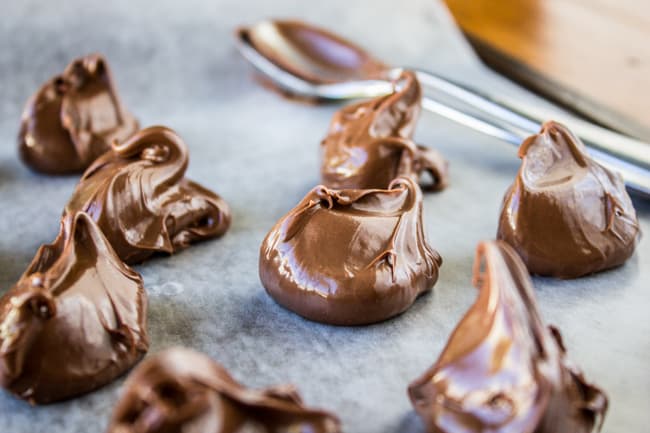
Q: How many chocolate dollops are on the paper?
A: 8